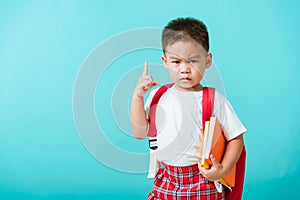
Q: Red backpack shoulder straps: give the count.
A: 2